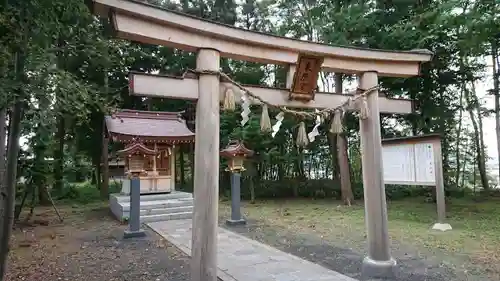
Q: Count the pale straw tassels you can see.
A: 5